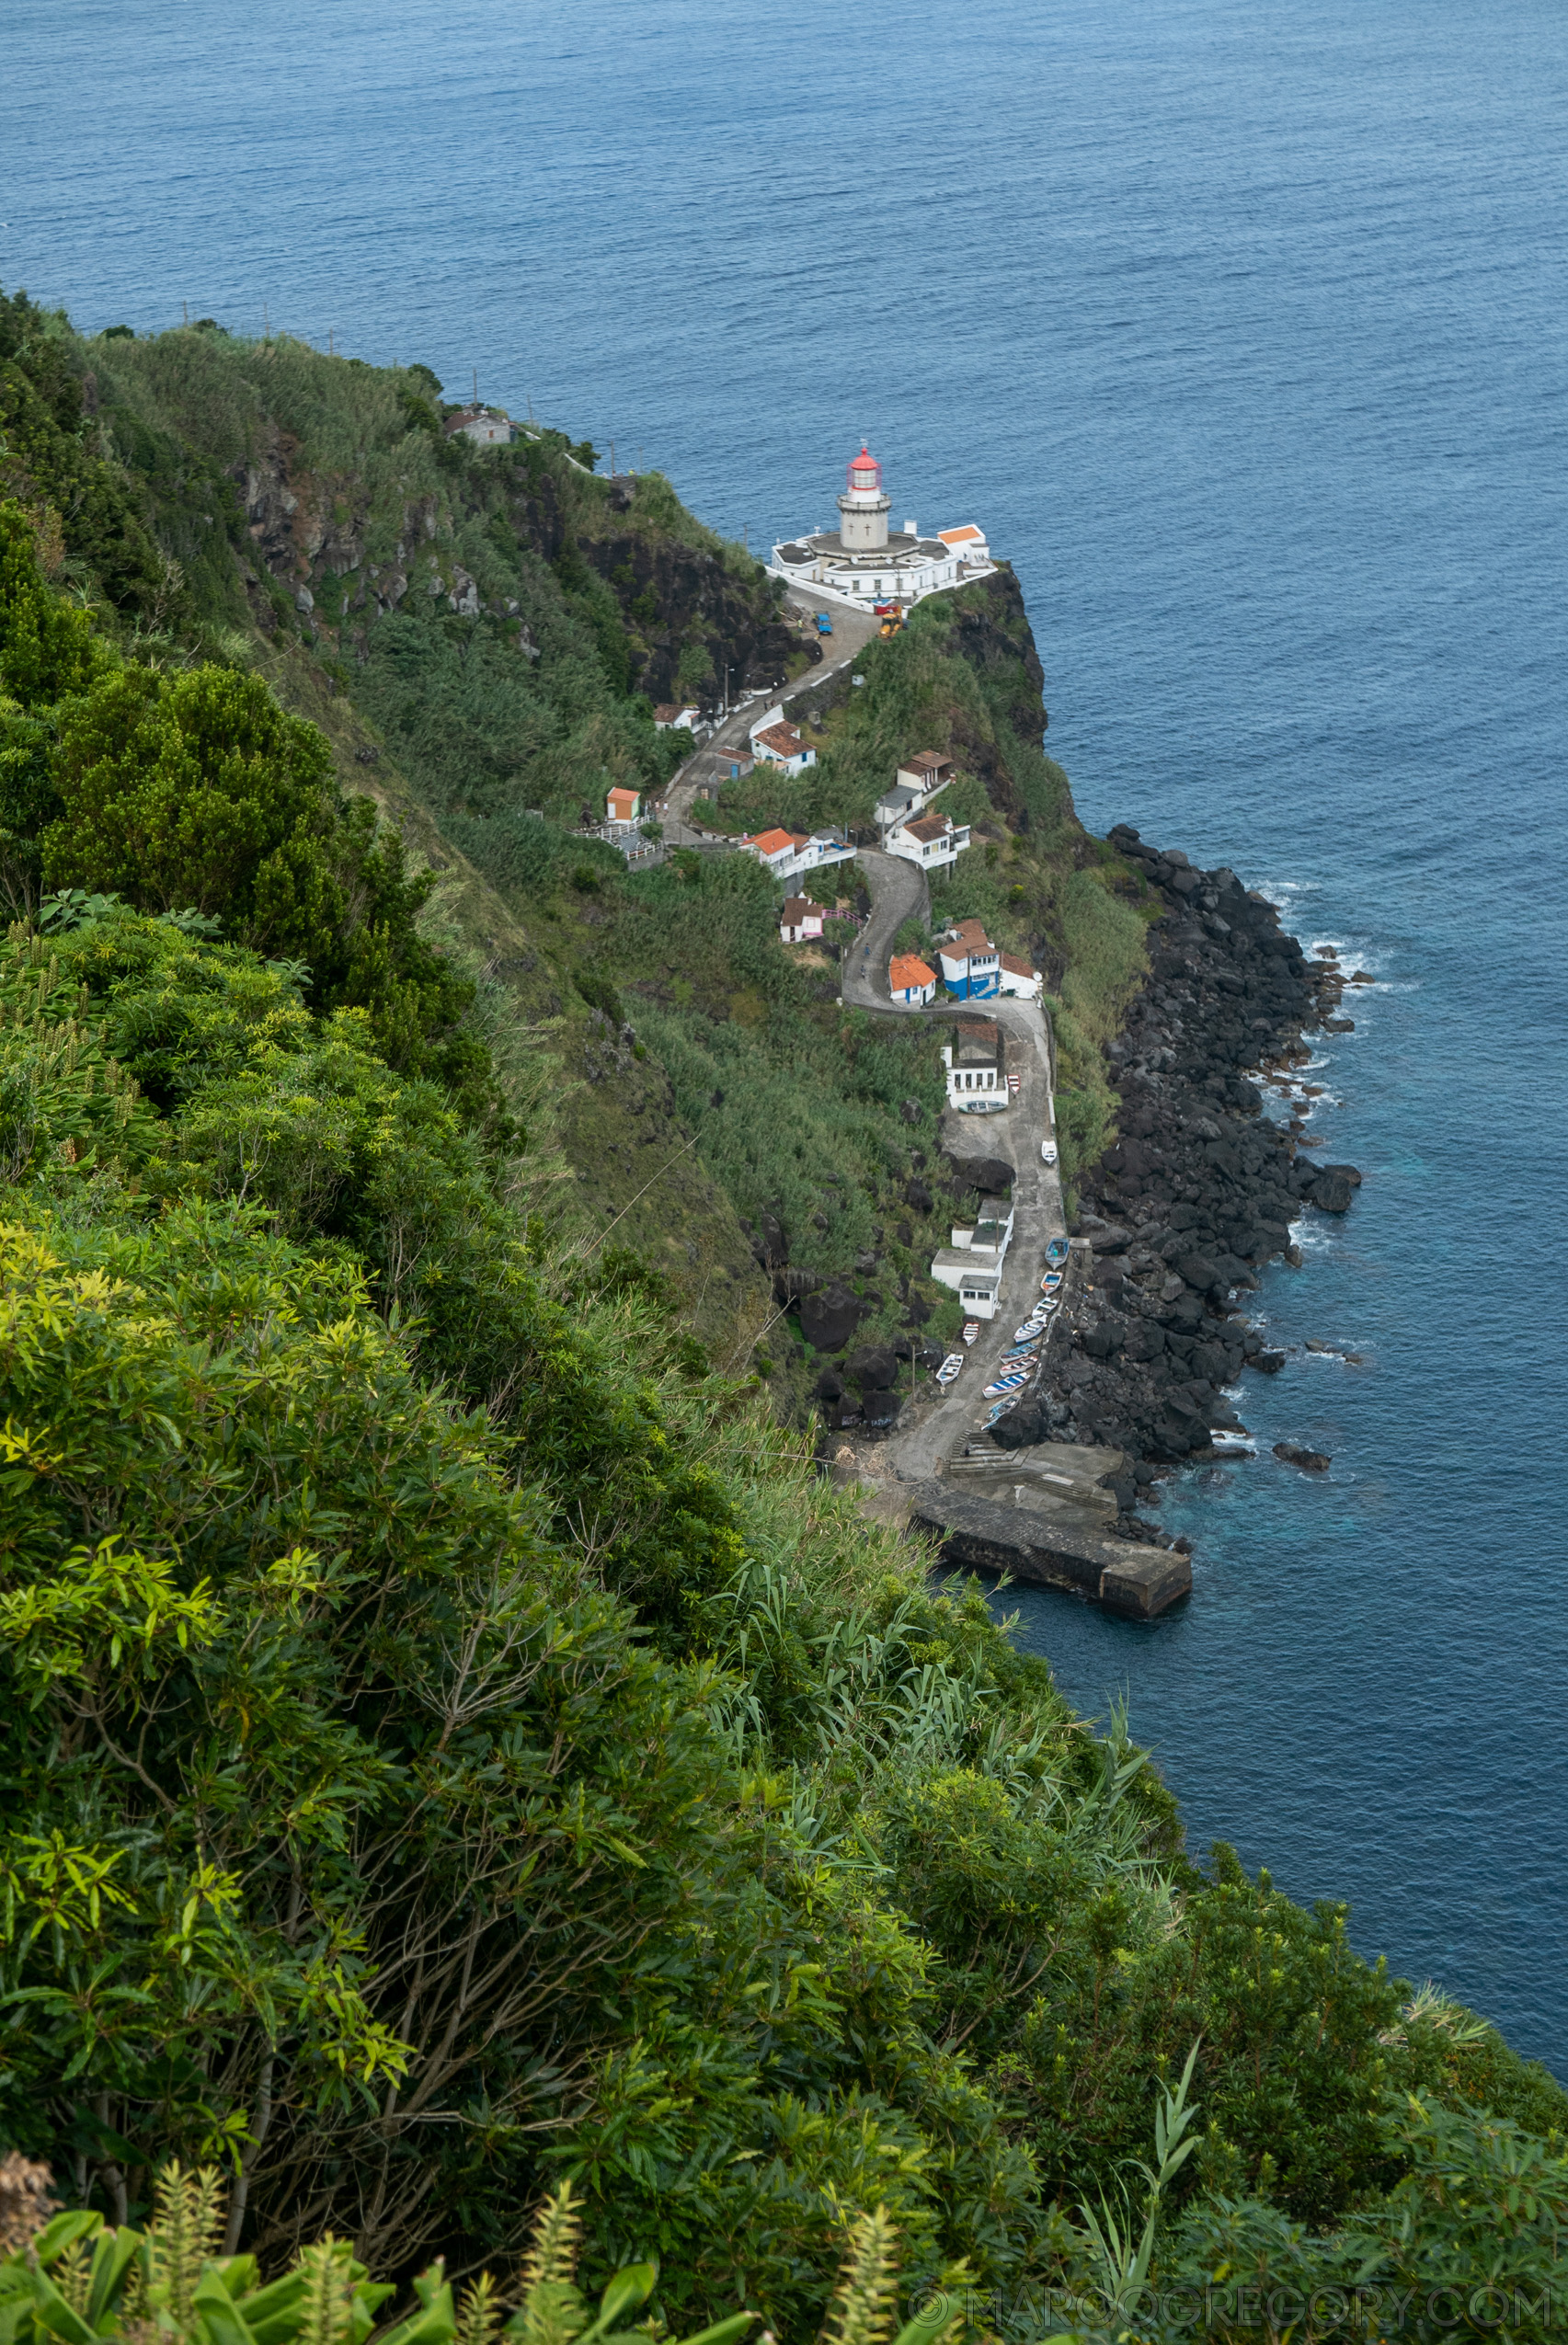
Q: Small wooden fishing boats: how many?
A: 13